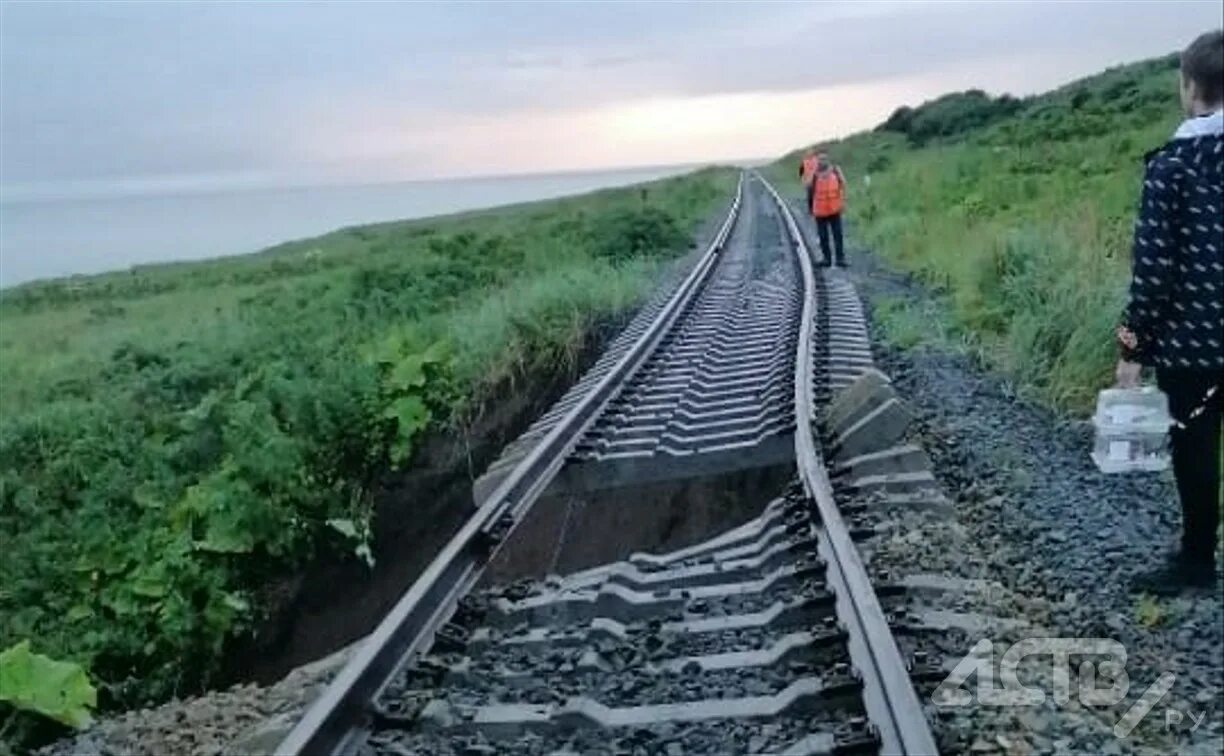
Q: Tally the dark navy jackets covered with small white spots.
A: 1